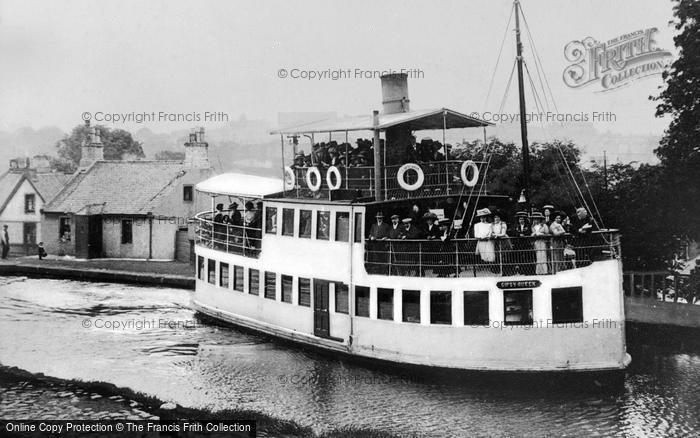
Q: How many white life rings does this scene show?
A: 5